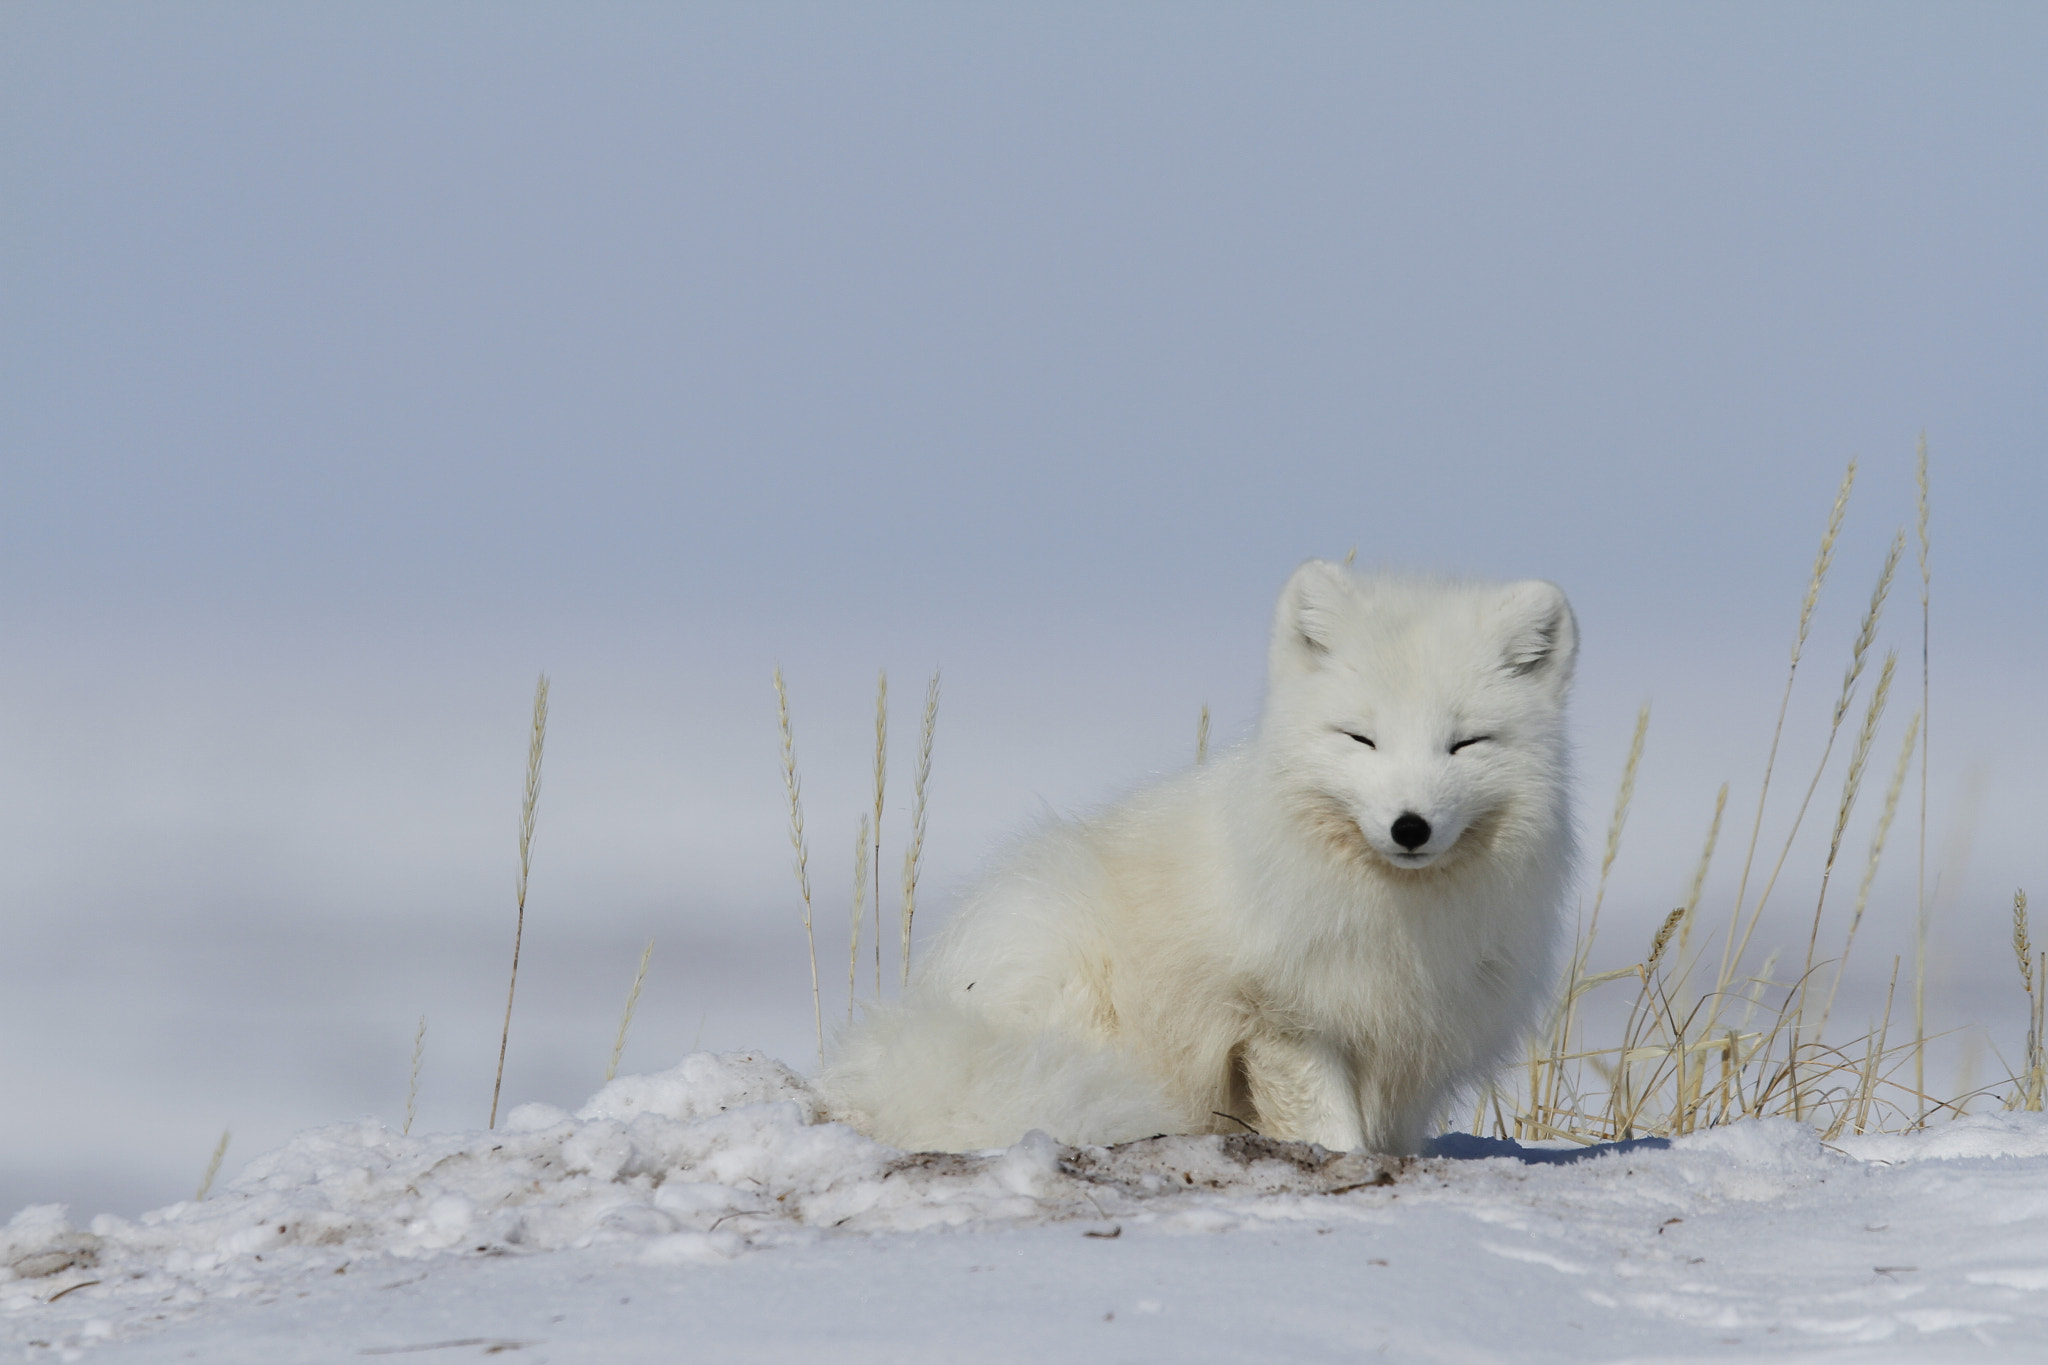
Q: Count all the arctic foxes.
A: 1